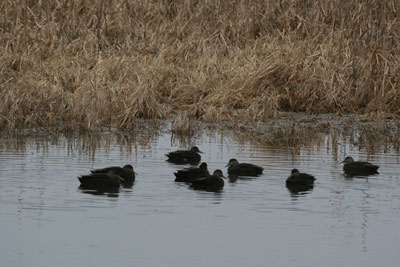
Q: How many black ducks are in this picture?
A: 8